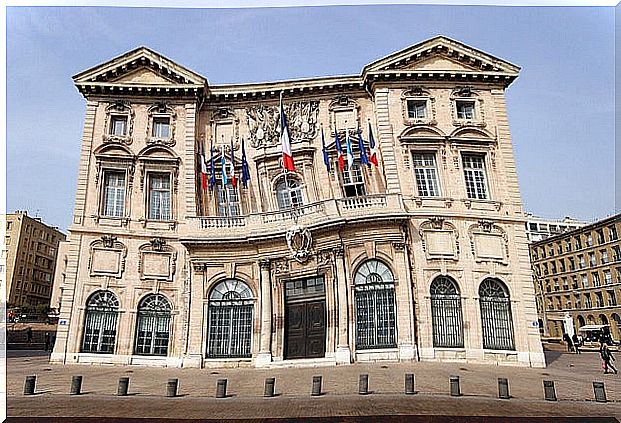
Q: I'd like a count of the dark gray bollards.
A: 13